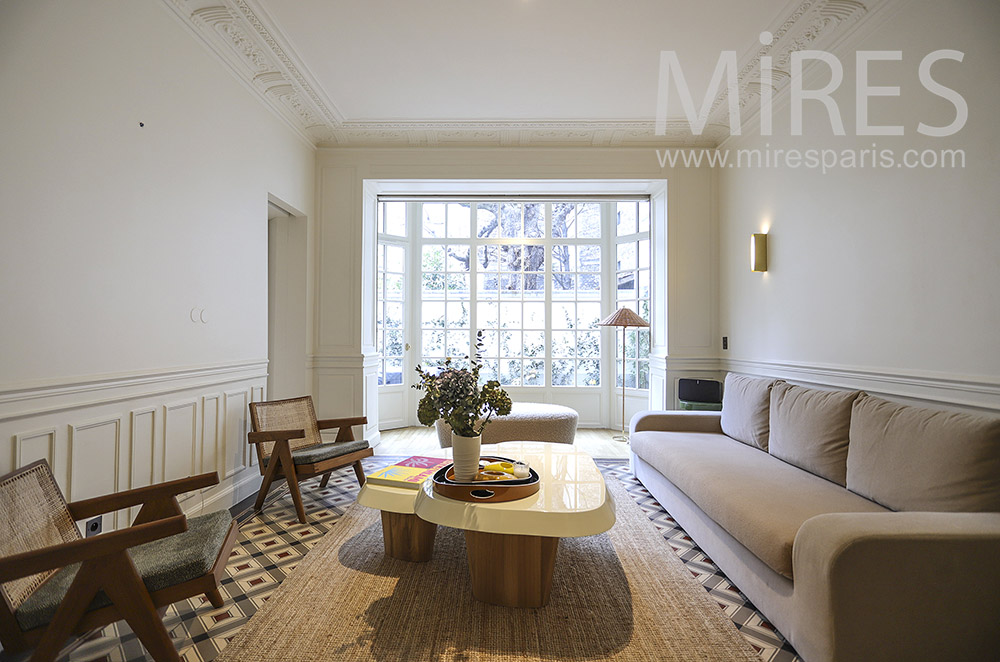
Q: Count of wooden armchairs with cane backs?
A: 2